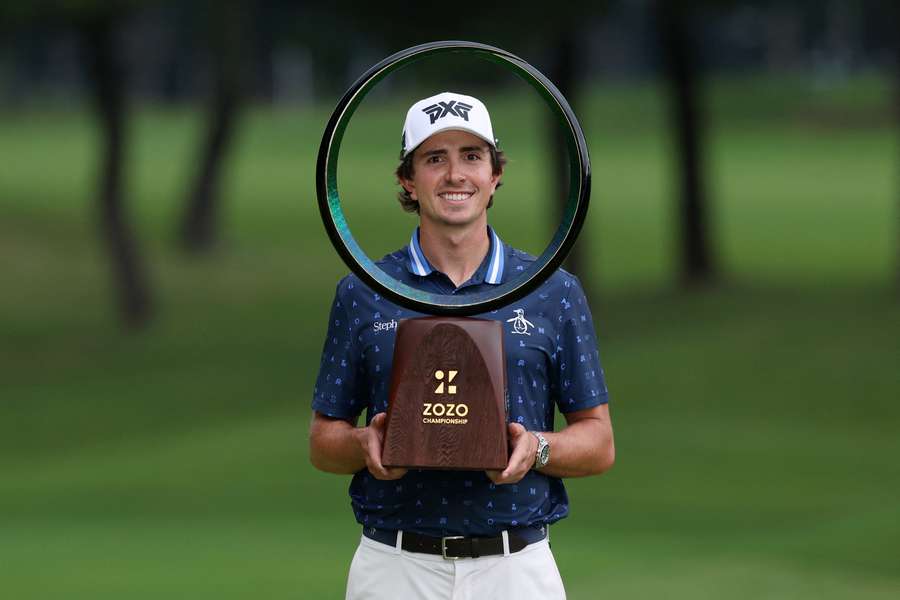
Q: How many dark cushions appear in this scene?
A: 0